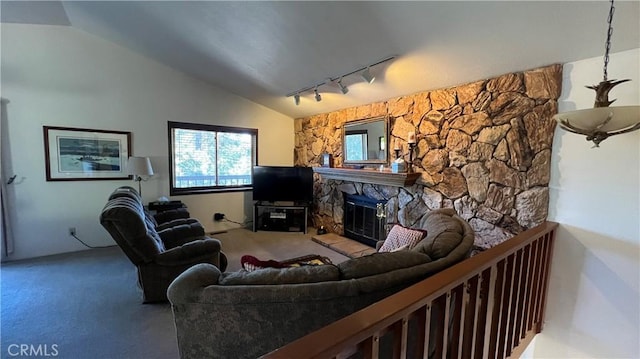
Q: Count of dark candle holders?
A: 2